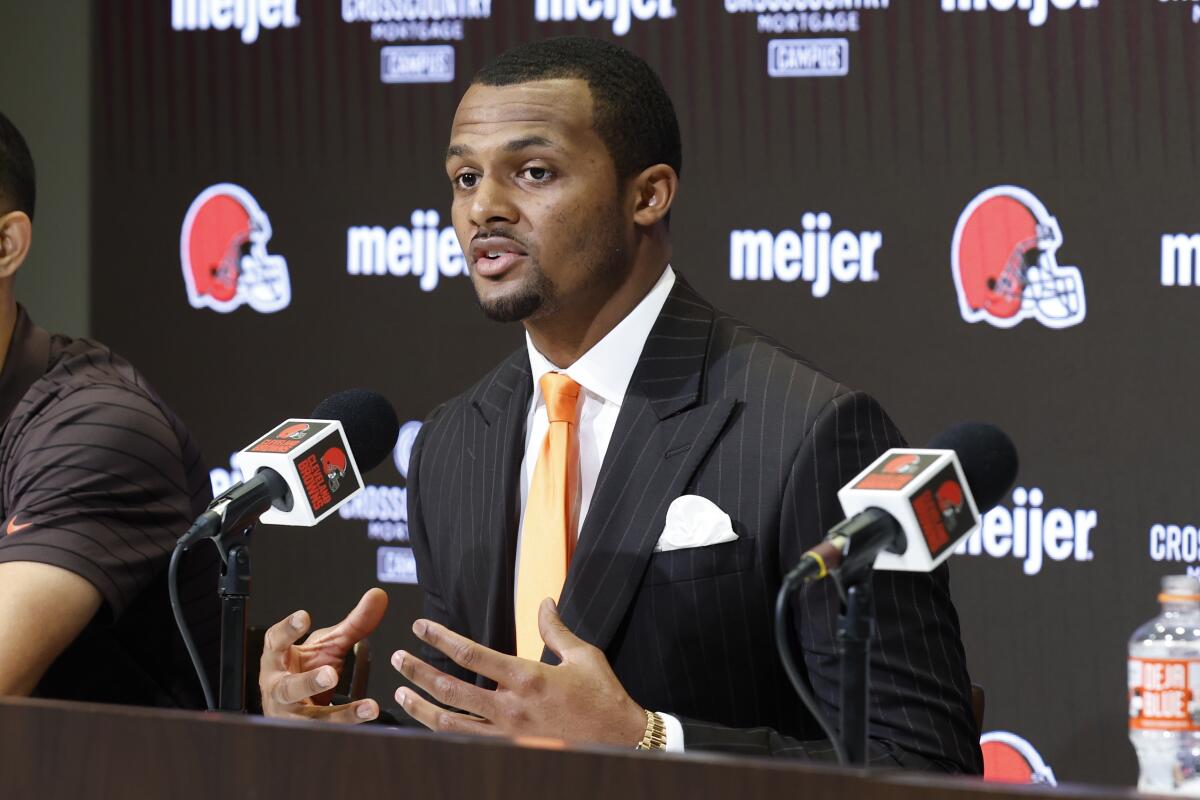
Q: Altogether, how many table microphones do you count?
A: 2